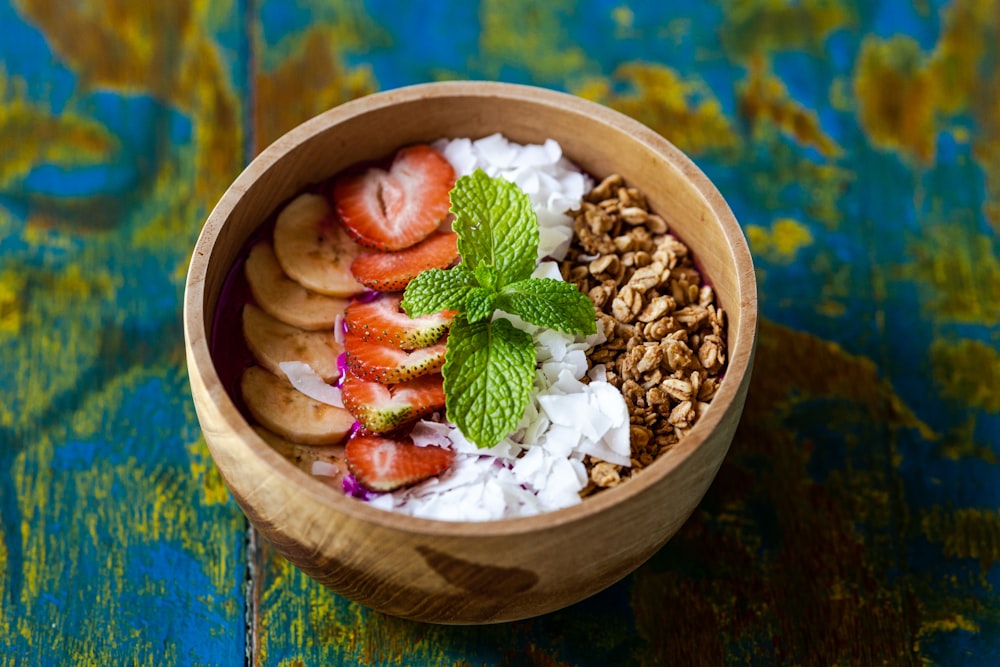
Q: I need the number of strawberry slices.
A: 6